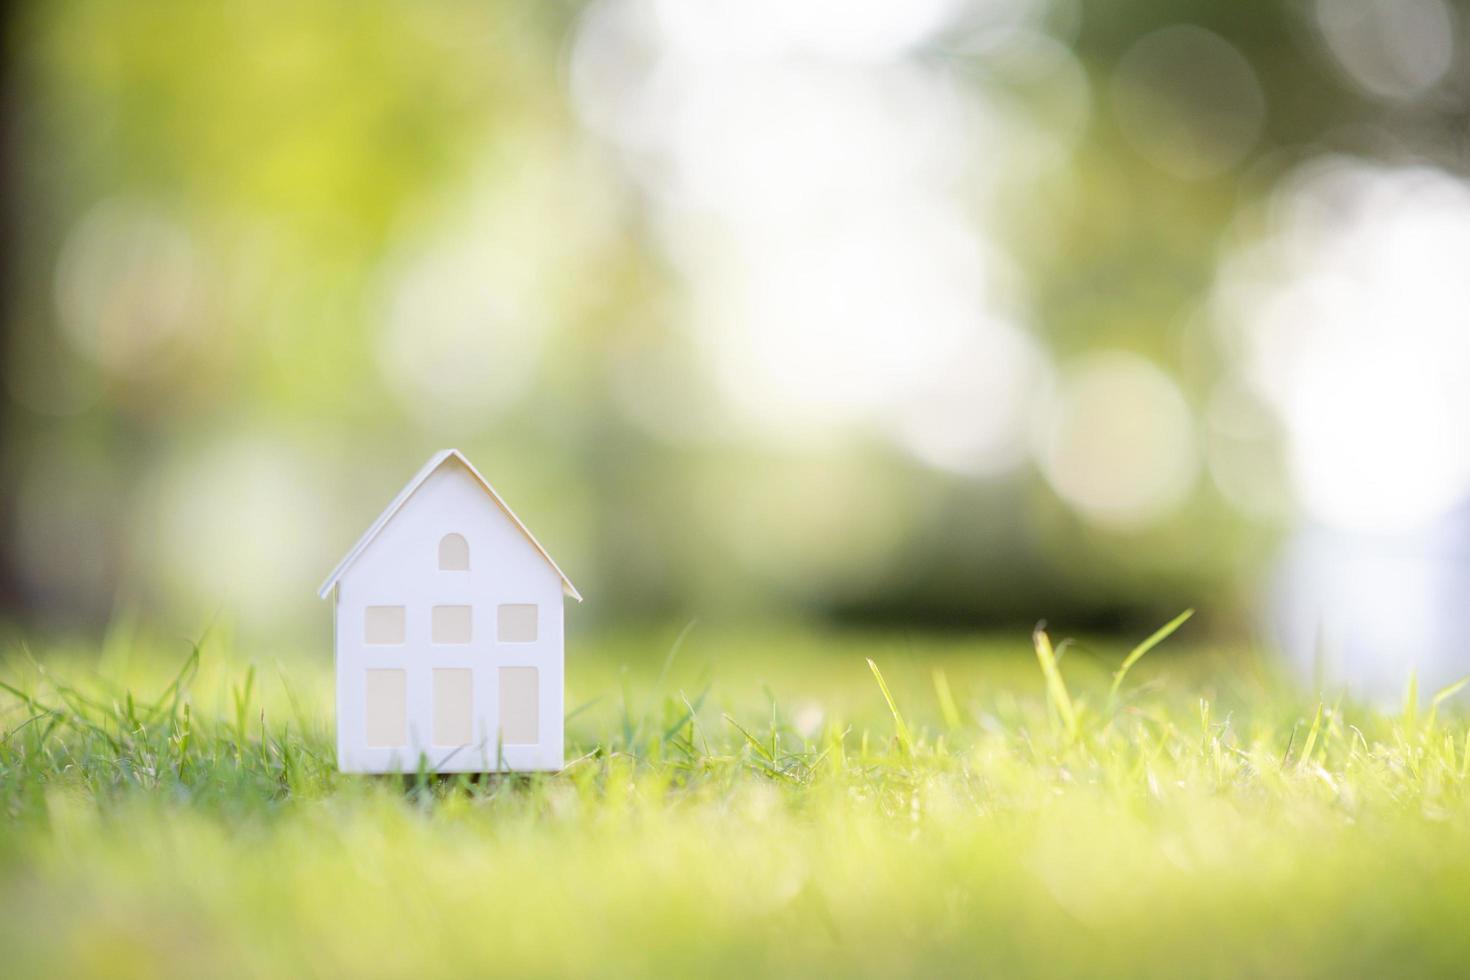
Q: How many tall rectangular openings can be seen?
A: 3